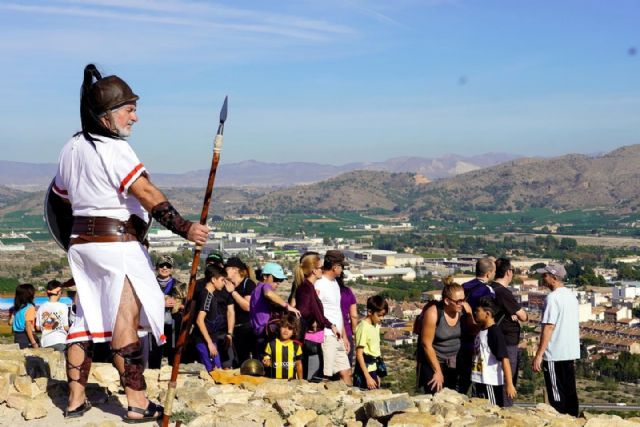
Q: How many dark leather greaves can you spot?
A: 2